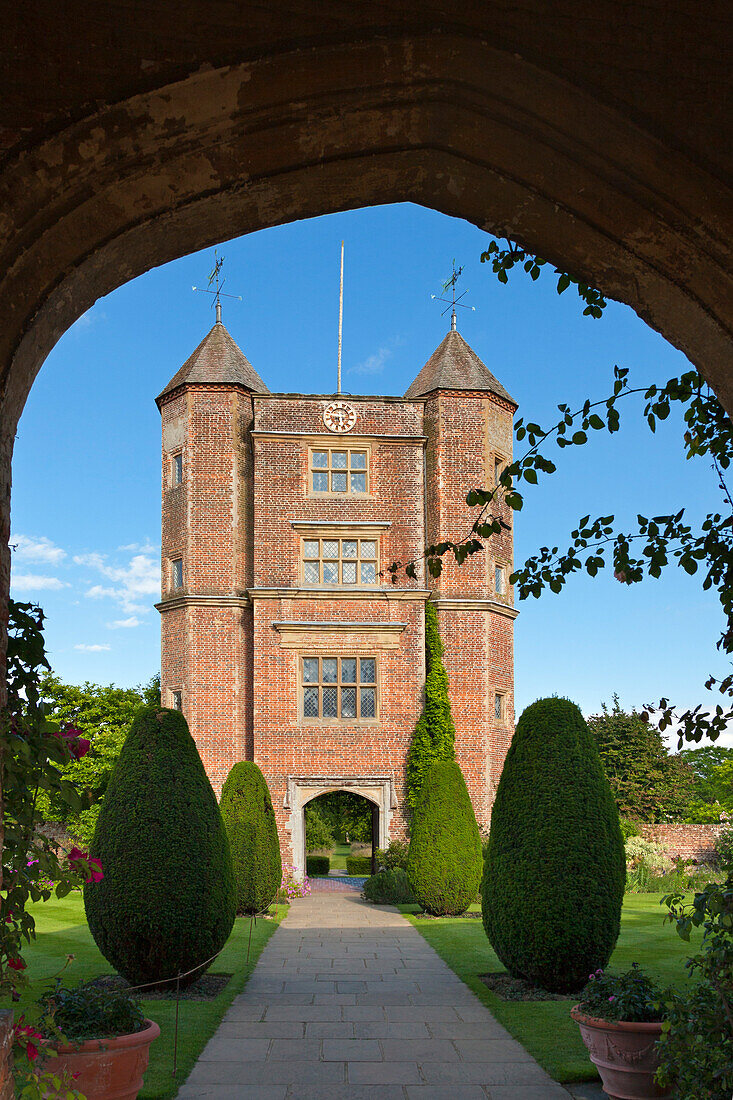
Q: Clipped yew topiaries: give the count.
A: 4